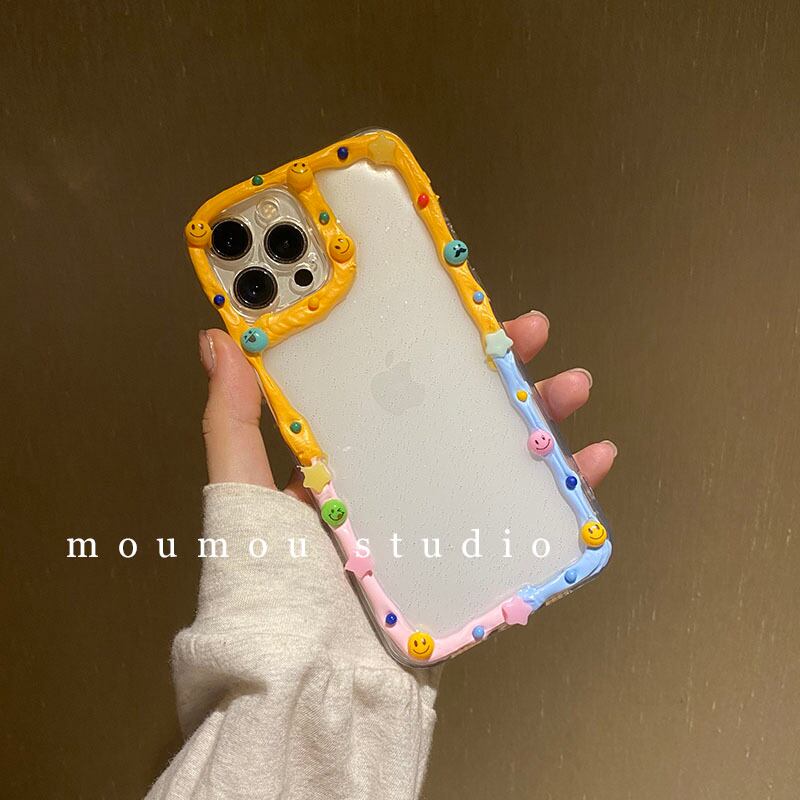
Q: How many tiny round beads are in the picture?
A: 13